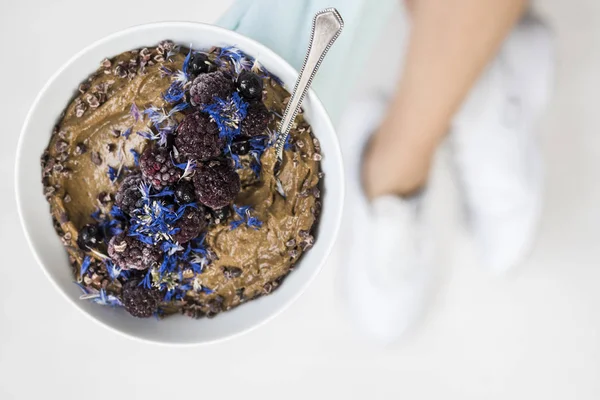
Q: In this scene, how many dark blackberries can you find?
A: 9